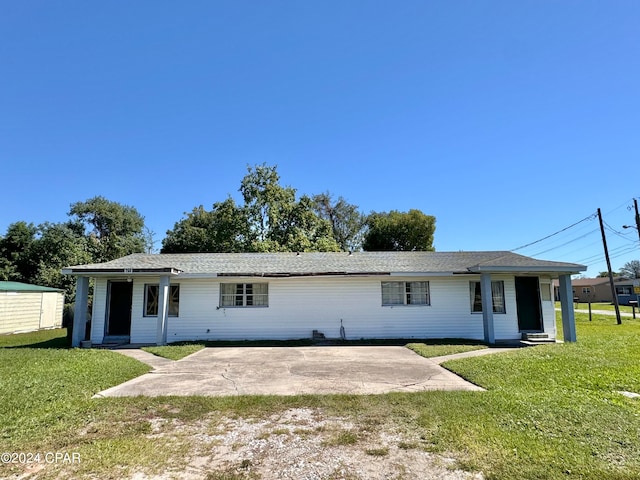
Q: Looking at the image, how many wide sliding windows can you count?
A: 2